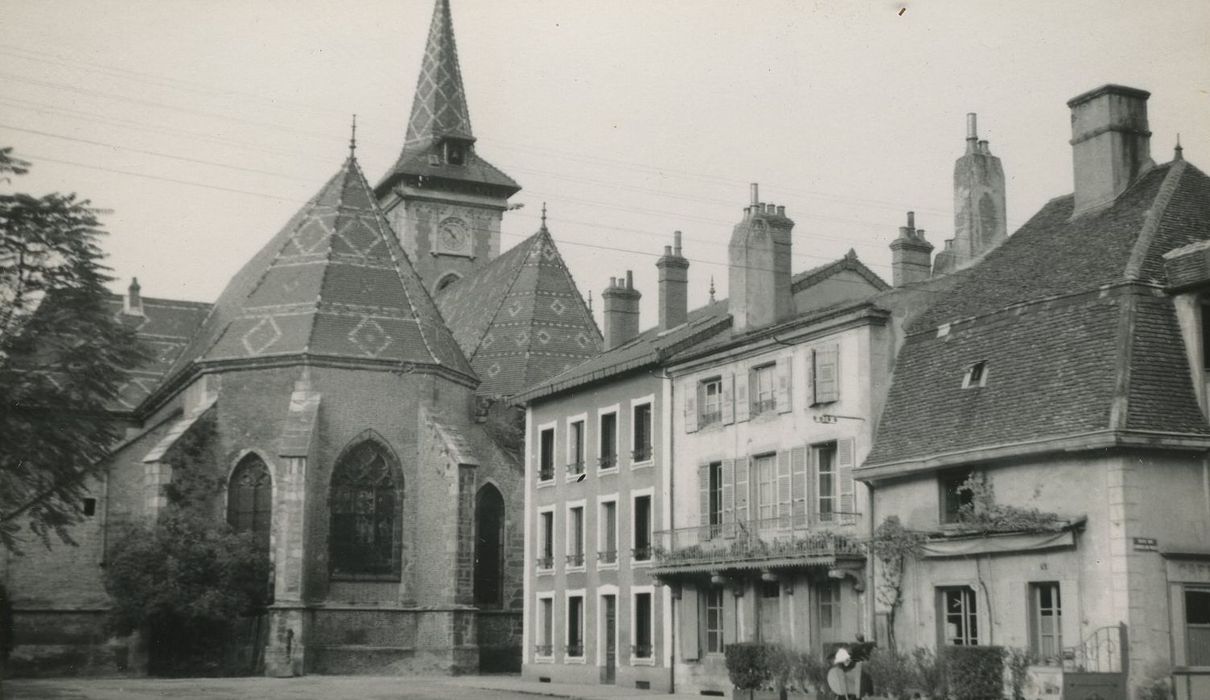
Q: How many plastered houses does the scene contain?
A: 3